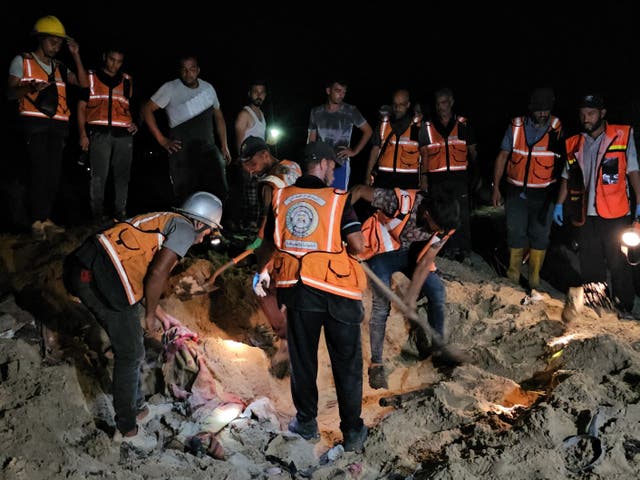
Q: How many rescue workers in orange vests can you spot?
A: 10